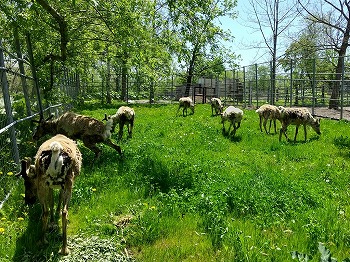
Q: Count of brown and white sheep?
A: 8